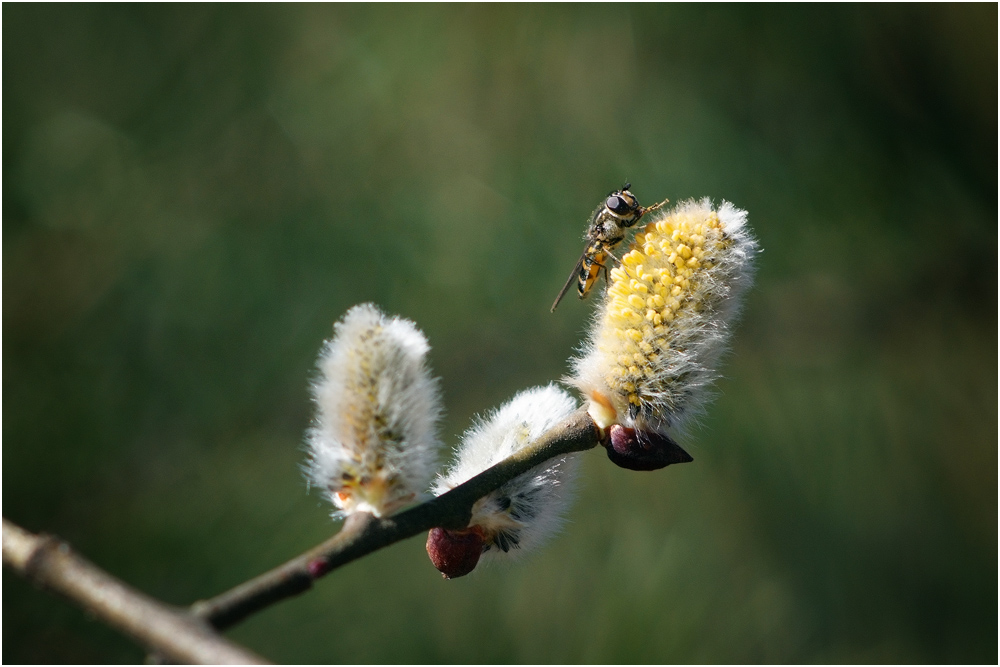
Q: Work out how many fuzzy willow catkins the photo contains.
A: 3